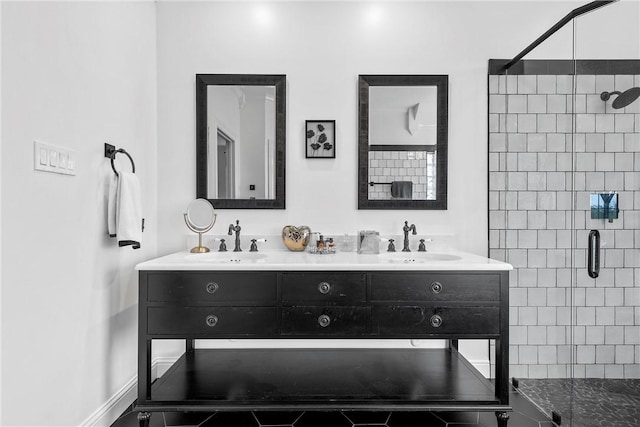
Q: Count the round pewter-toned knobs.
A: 6